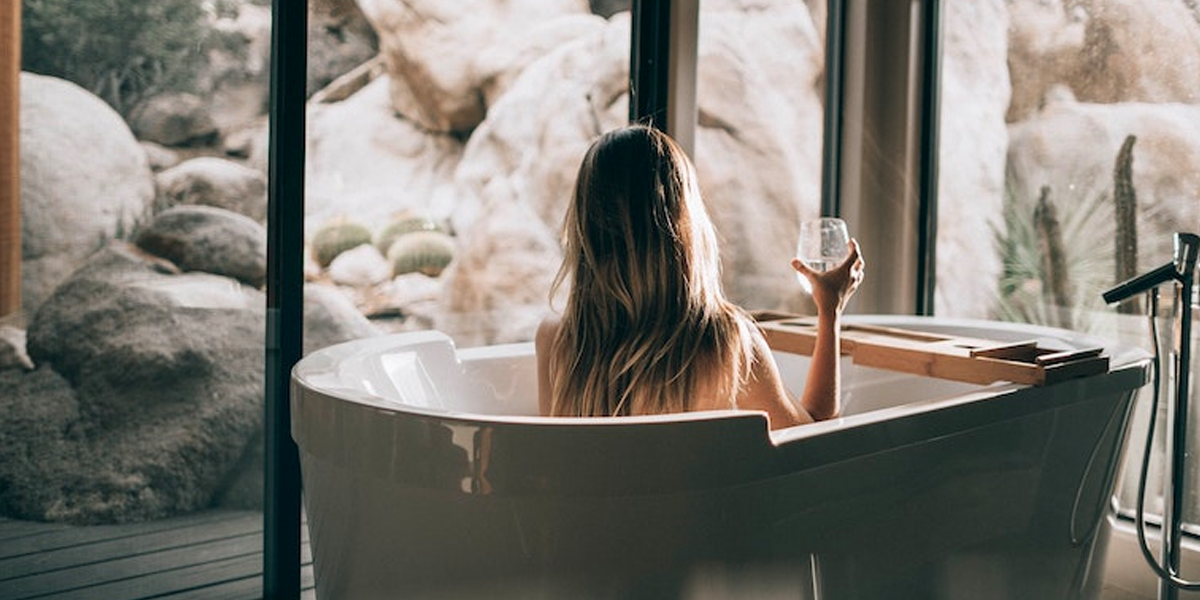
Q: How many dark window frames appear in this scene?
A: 4